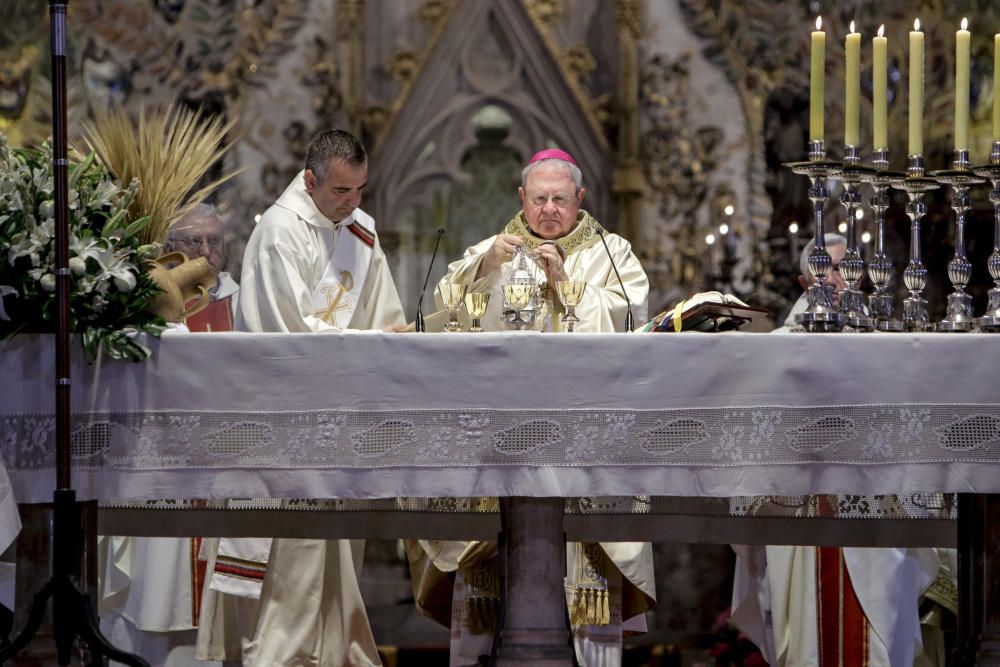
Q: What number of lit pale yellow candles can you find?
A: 5